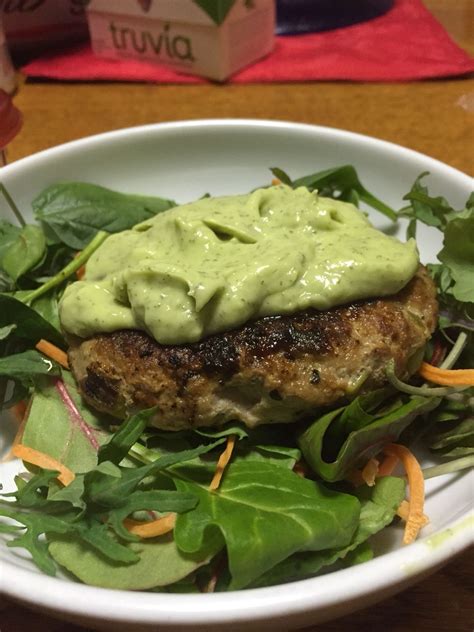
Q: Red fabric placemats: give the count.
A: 1